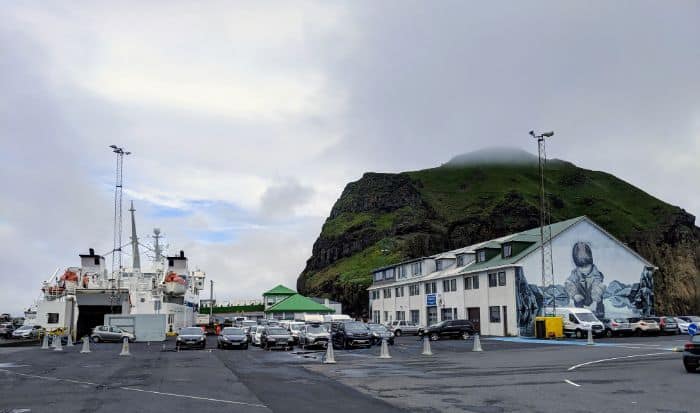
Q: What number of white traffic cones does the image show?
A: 11